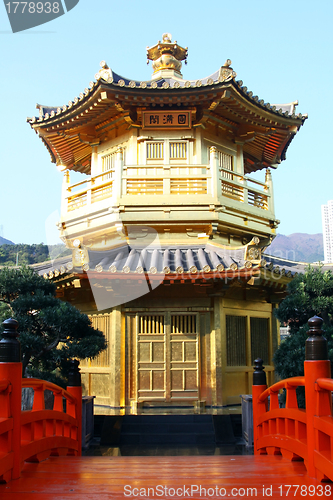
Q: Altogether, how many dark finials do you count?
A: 4